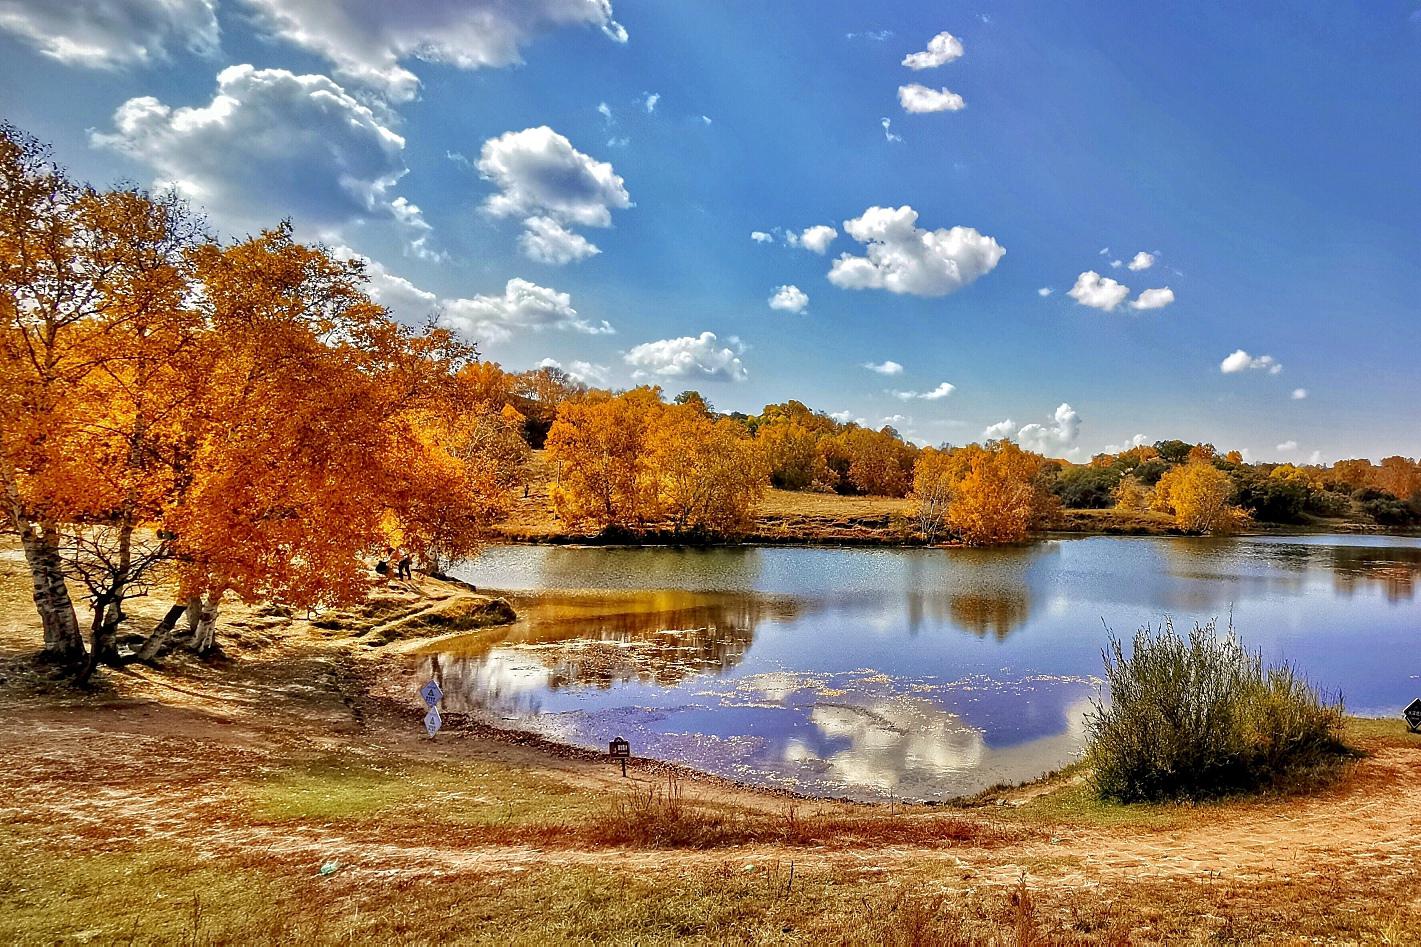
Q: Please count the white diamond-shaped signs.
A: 2